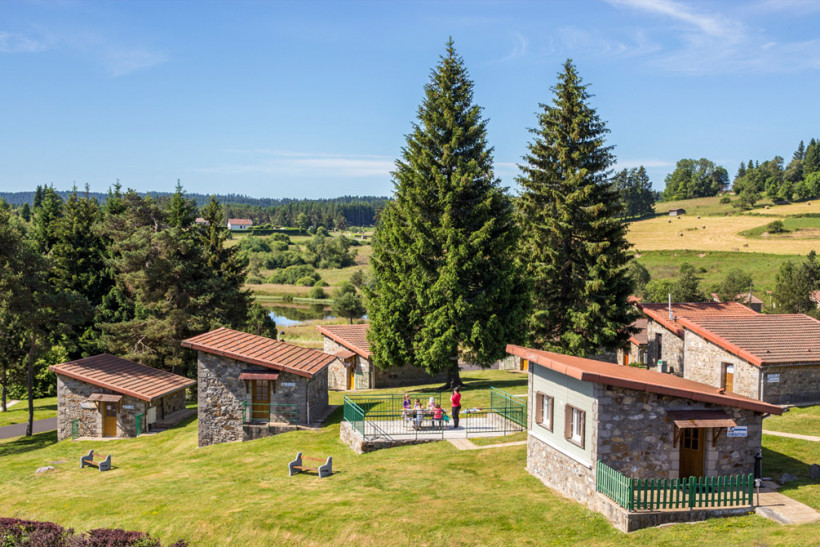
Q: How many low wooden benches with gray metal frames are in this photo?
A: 2